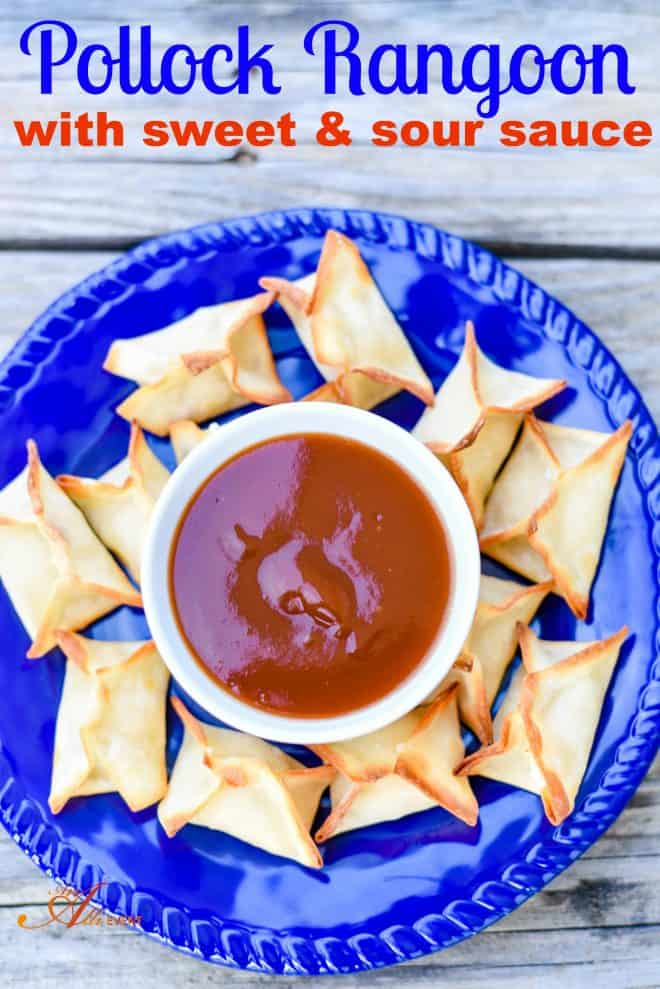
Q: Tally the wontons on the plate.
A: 12